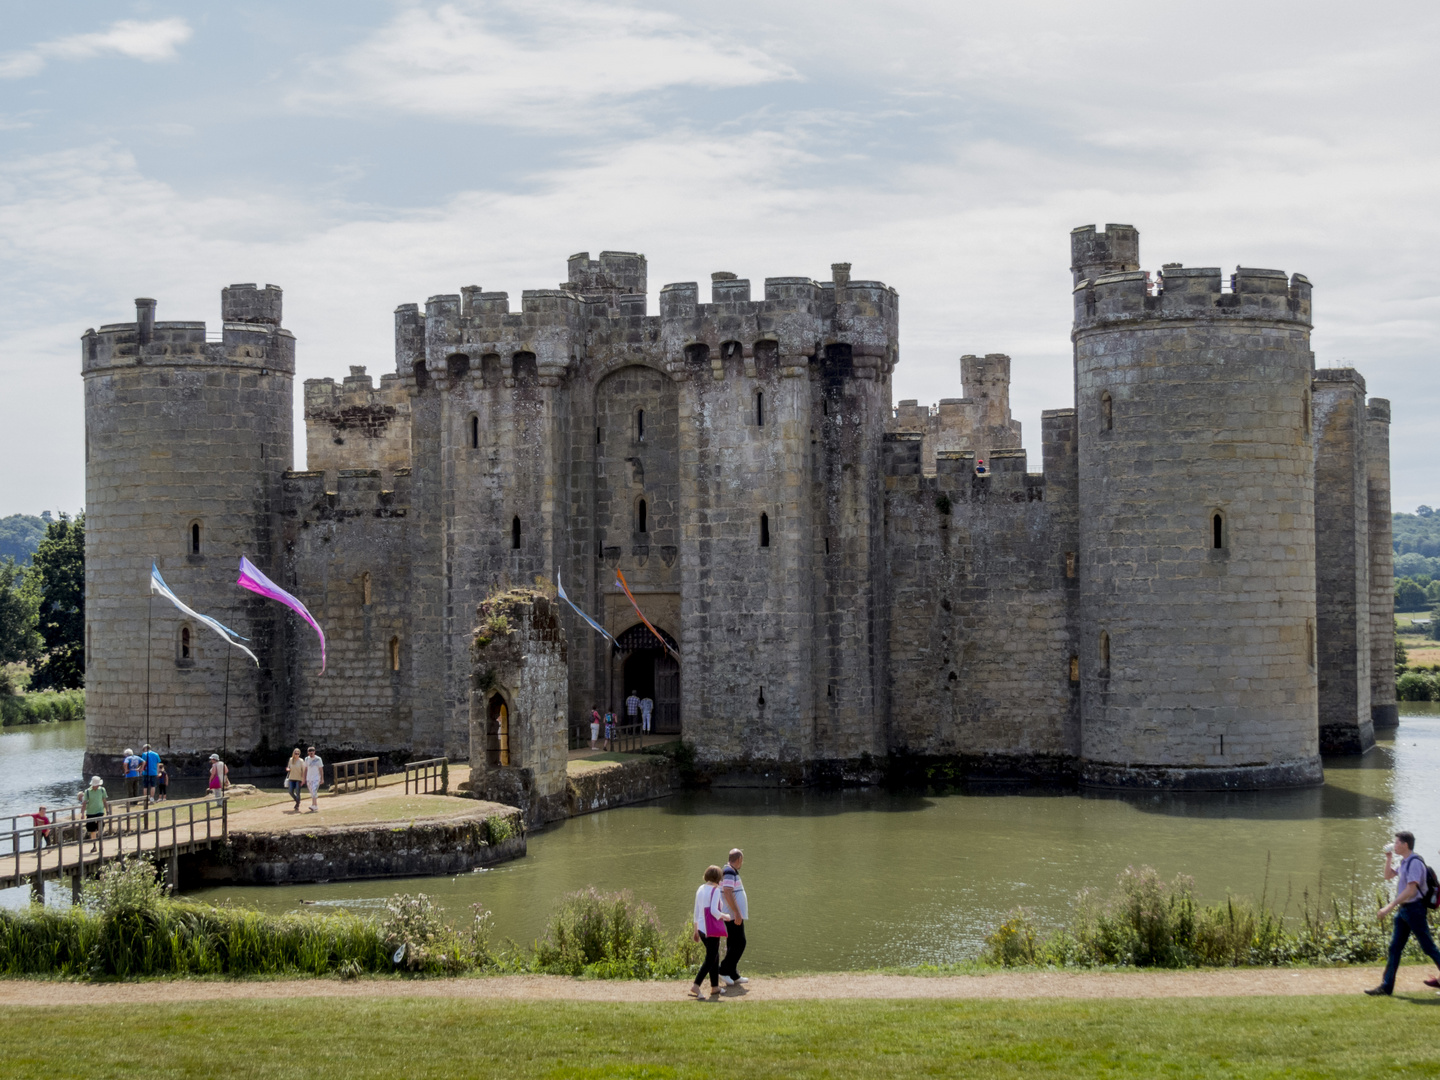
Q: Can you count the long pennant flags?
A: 4